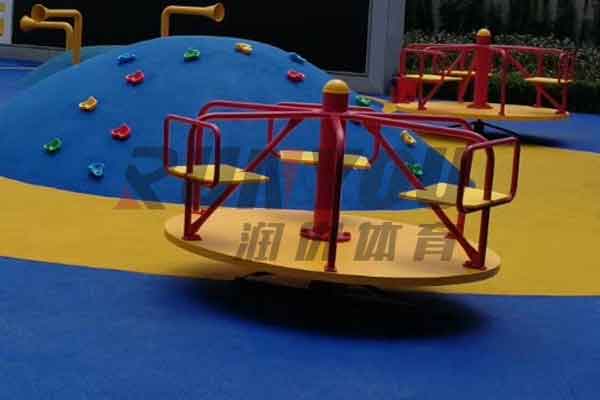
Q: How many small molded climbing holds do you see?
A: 13